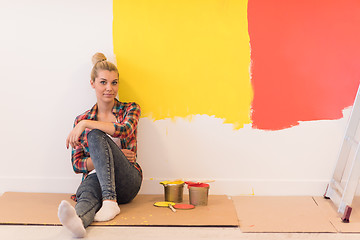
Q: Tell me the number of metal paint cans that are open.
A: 2